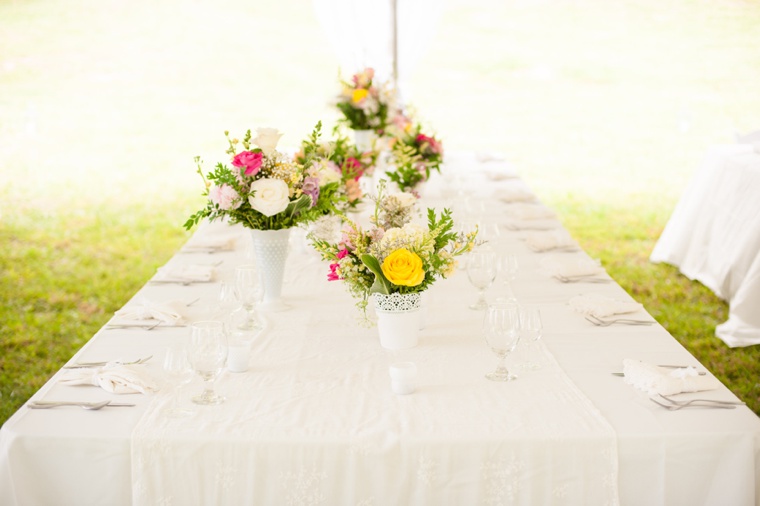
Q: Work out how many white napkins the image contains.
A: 12